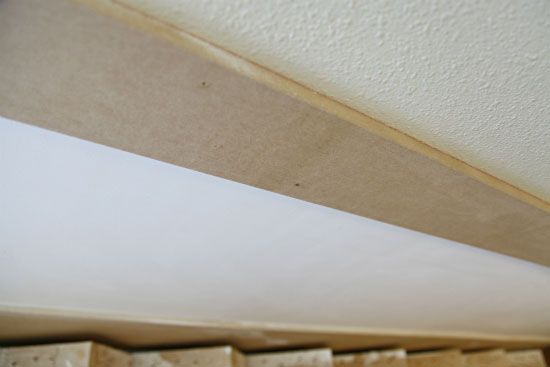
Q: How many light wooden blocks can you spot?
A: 7